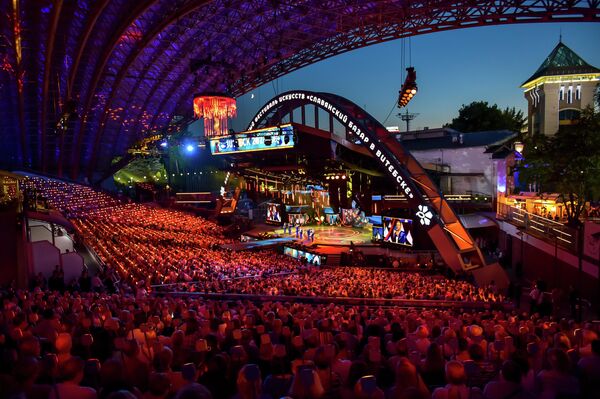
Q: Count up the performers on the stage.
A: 6